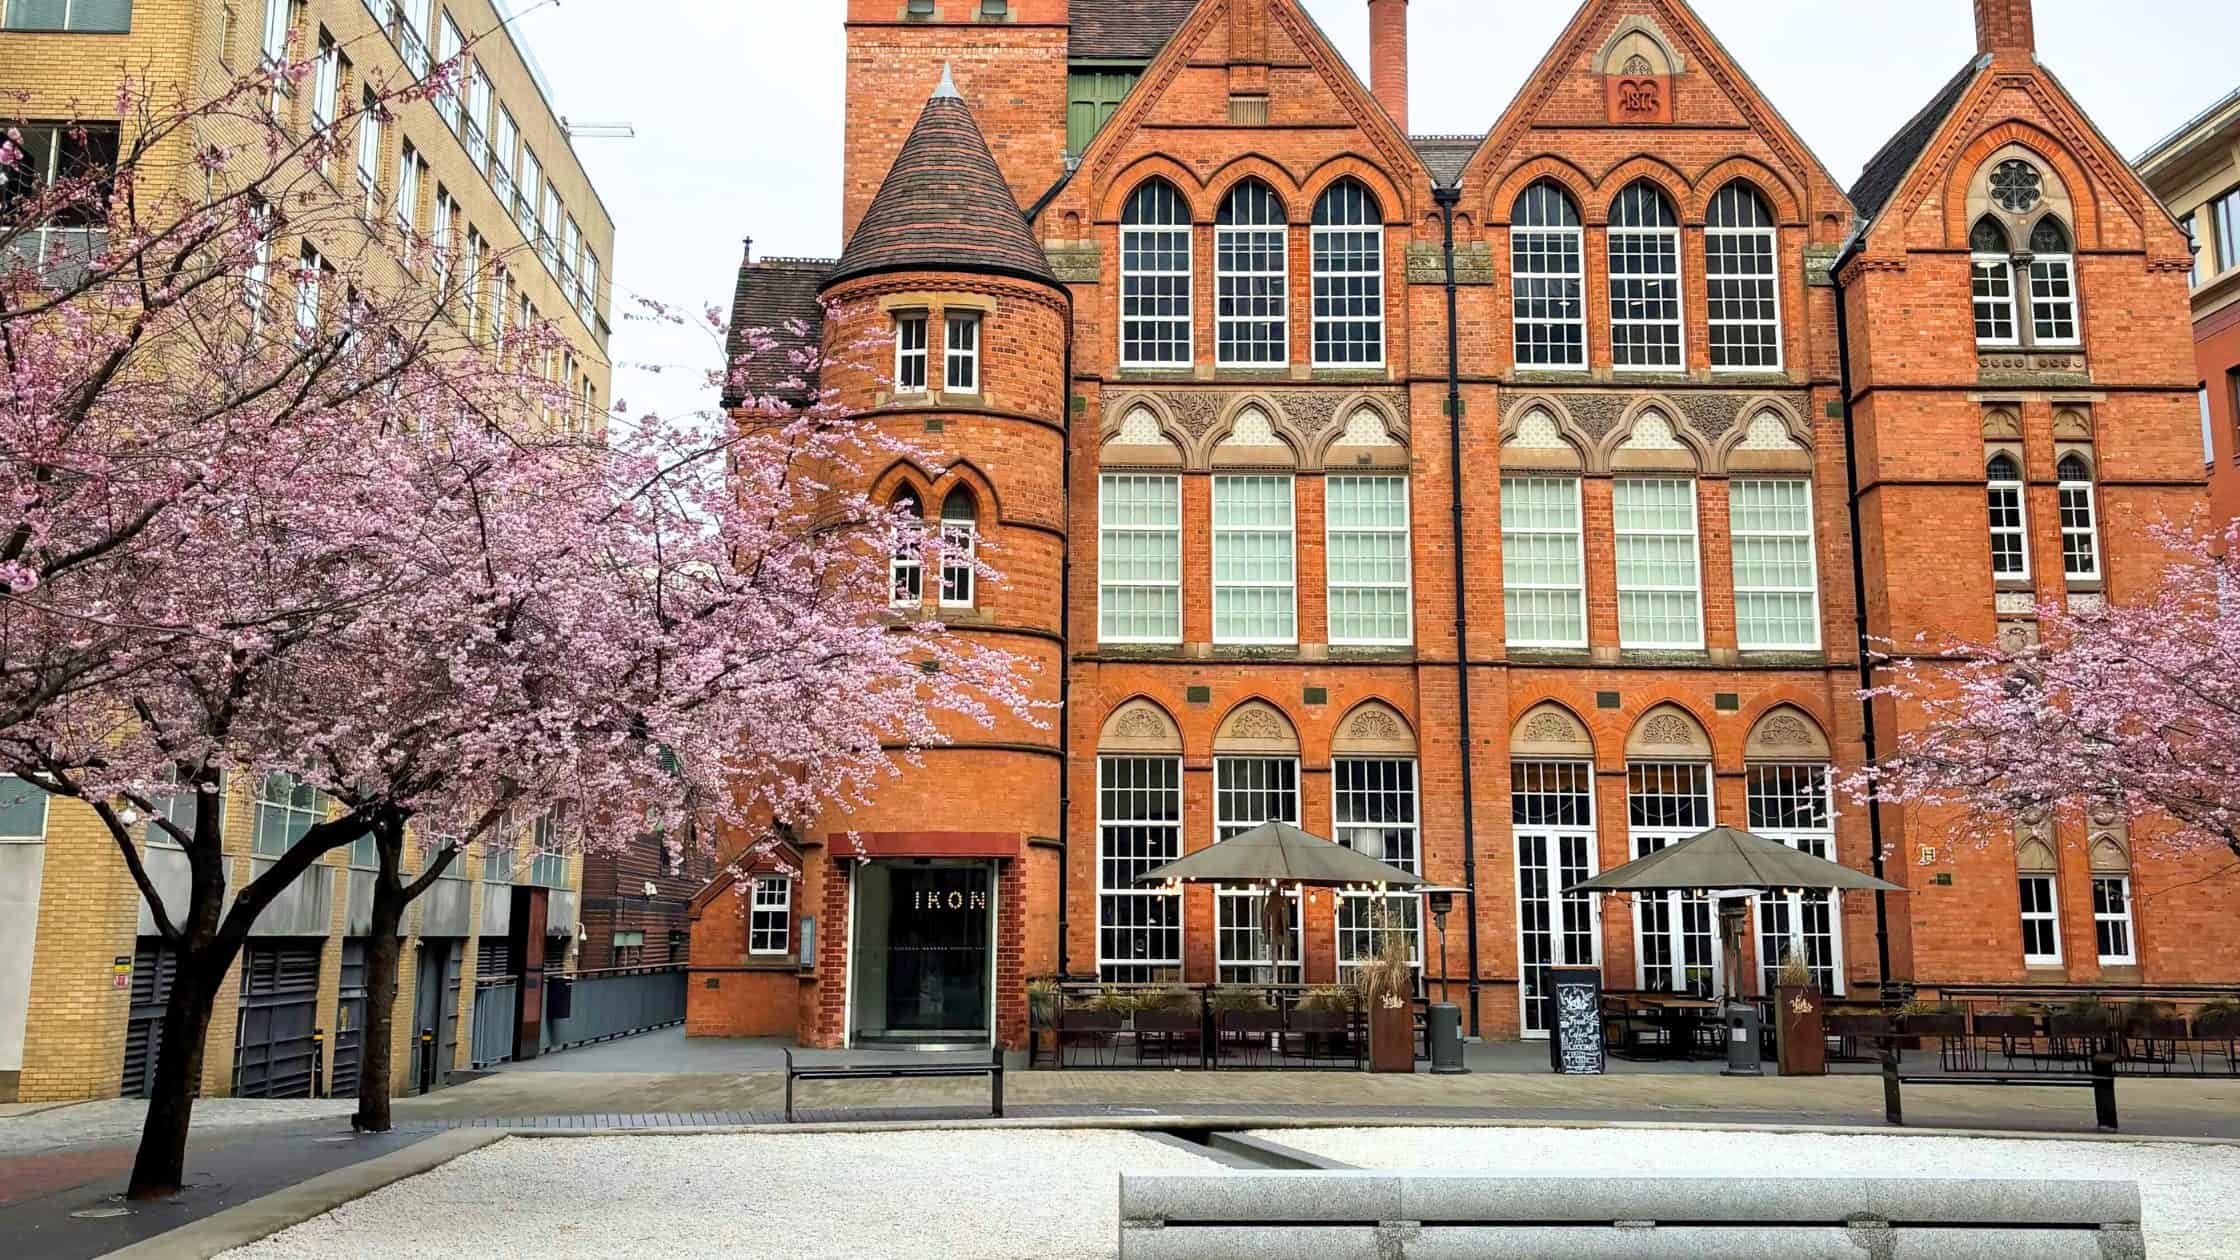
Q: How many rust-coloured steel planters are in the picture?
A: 2